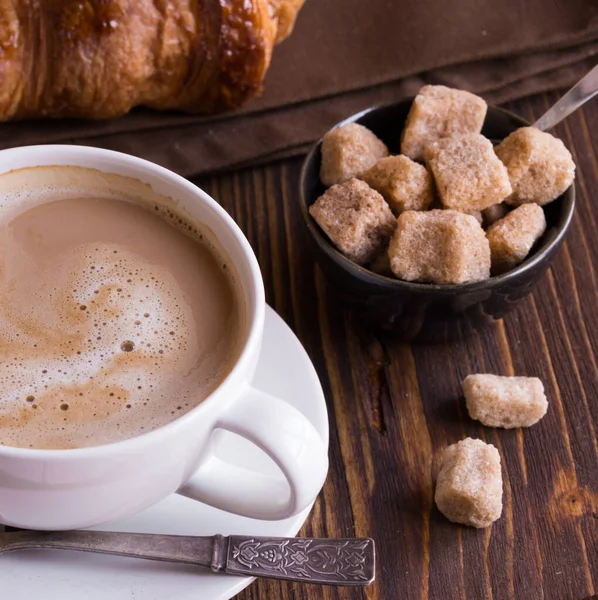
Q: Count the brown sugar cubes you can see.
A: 10